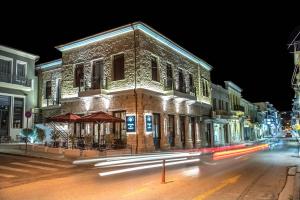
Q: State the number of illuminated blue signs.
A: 2